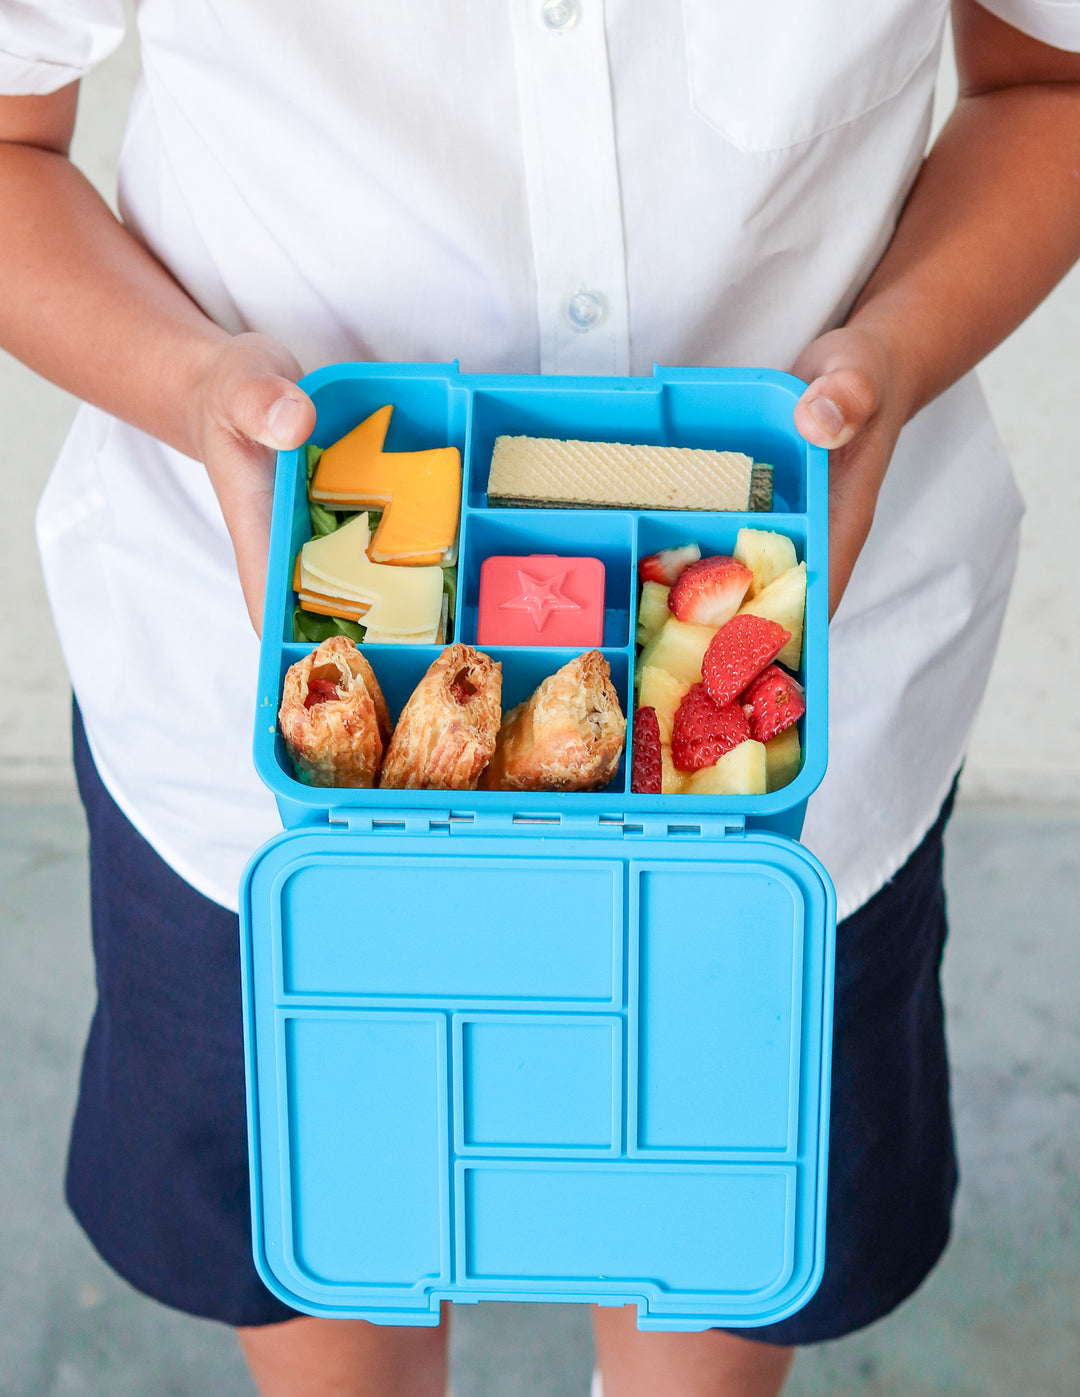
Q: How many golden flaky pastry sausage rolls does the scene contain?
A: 3